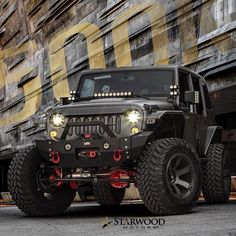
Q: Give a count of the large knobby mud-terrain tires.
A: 4